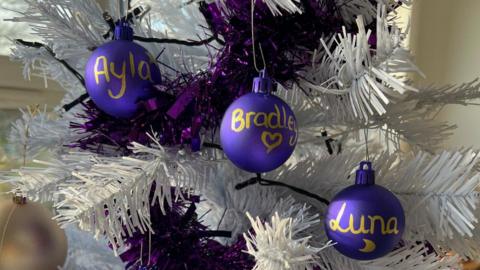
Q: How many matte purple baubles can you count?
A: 3